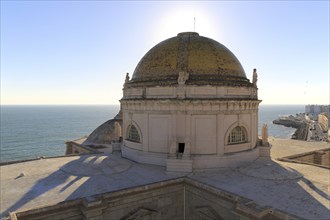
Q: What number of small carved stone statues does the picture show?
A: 3